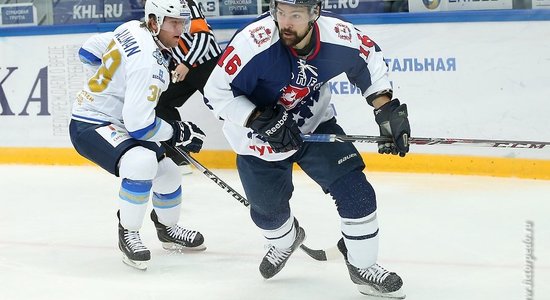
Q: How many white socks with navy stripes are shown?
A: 2